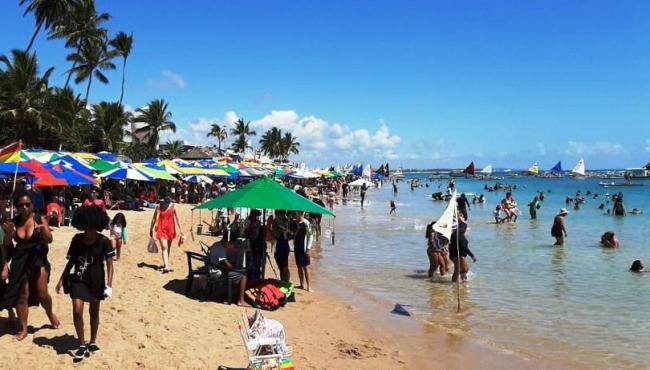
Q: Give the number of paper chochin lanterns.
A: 0